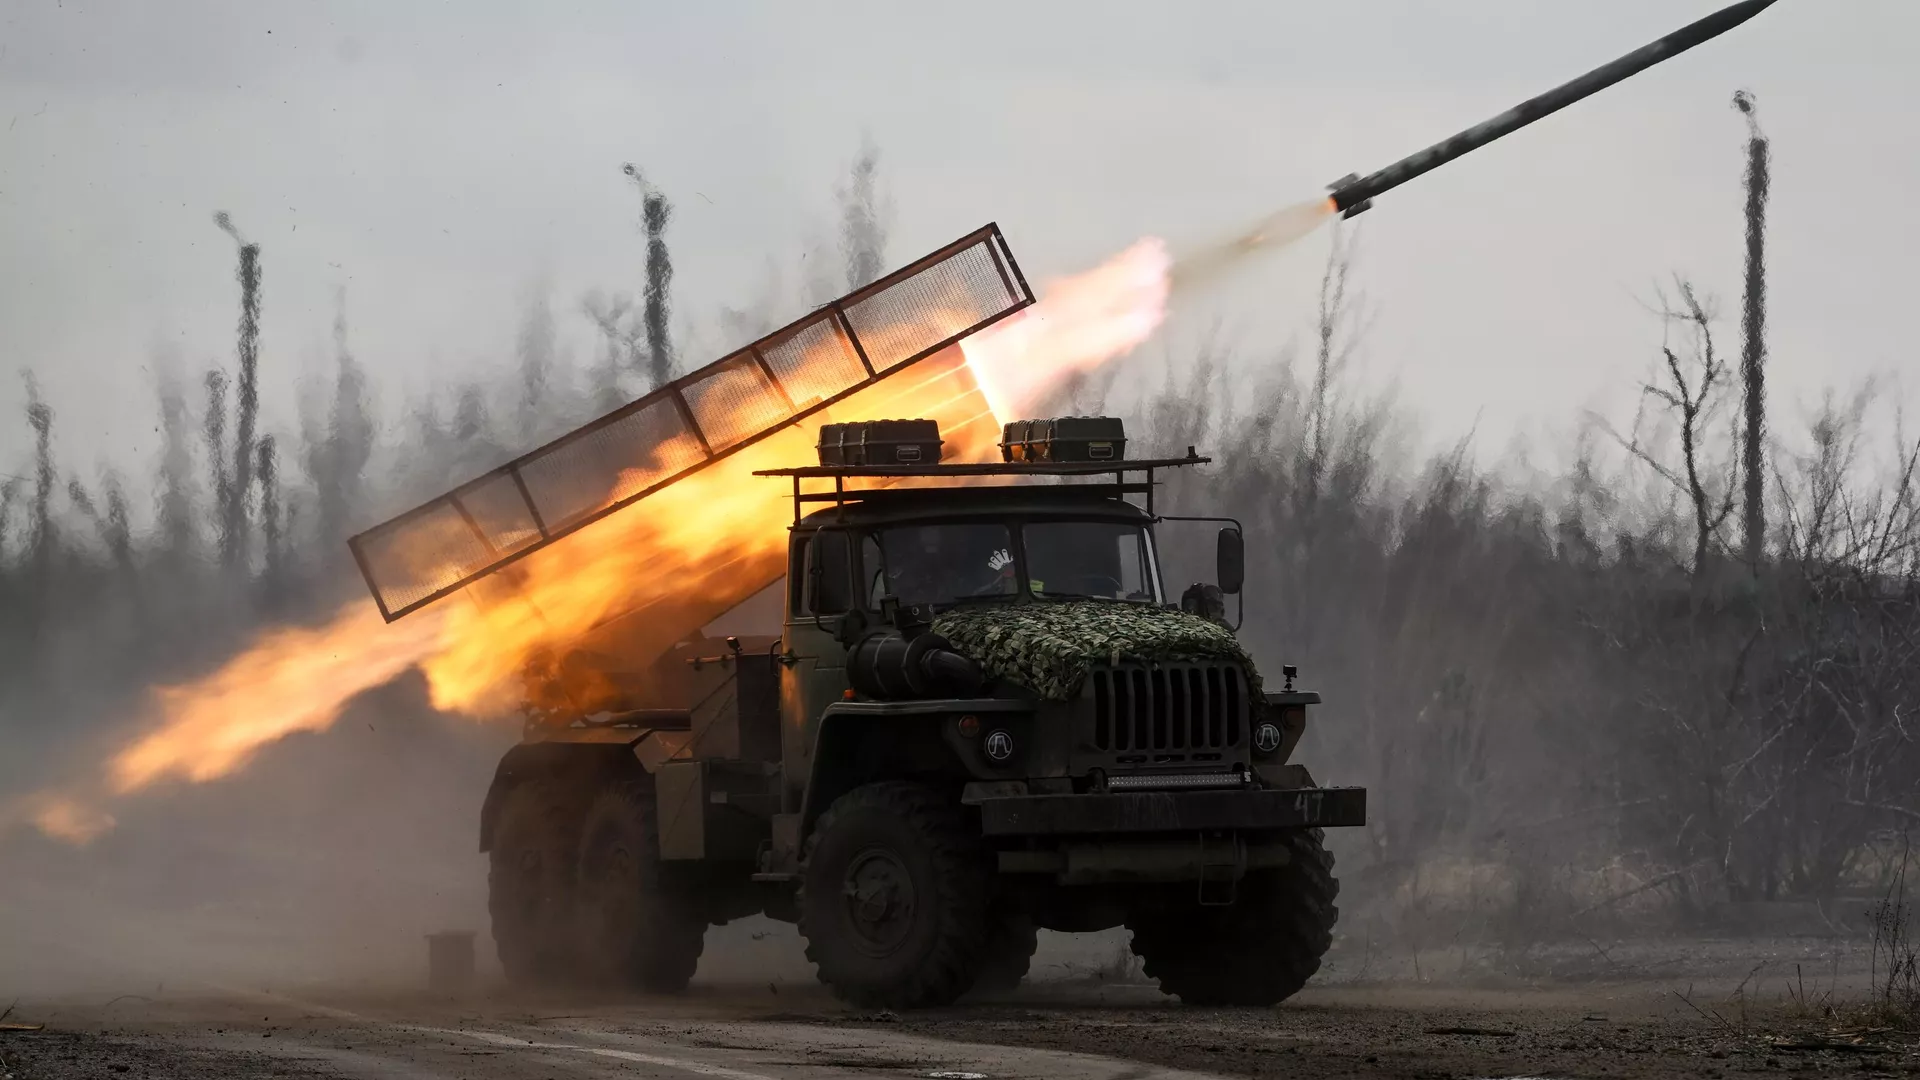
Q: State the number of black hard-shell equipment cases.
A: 2